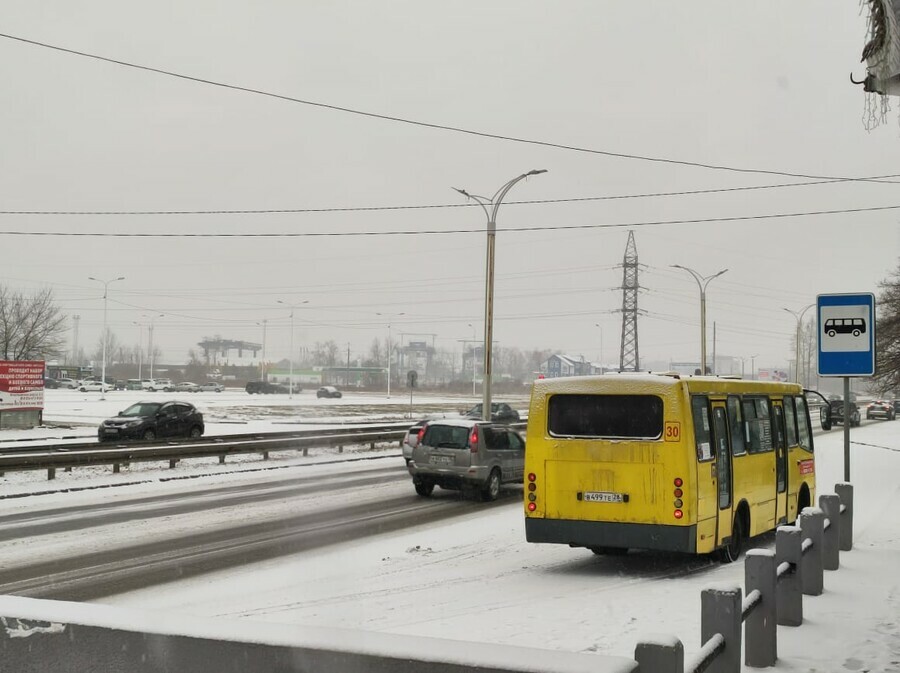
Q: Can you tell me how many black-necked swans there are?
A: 0